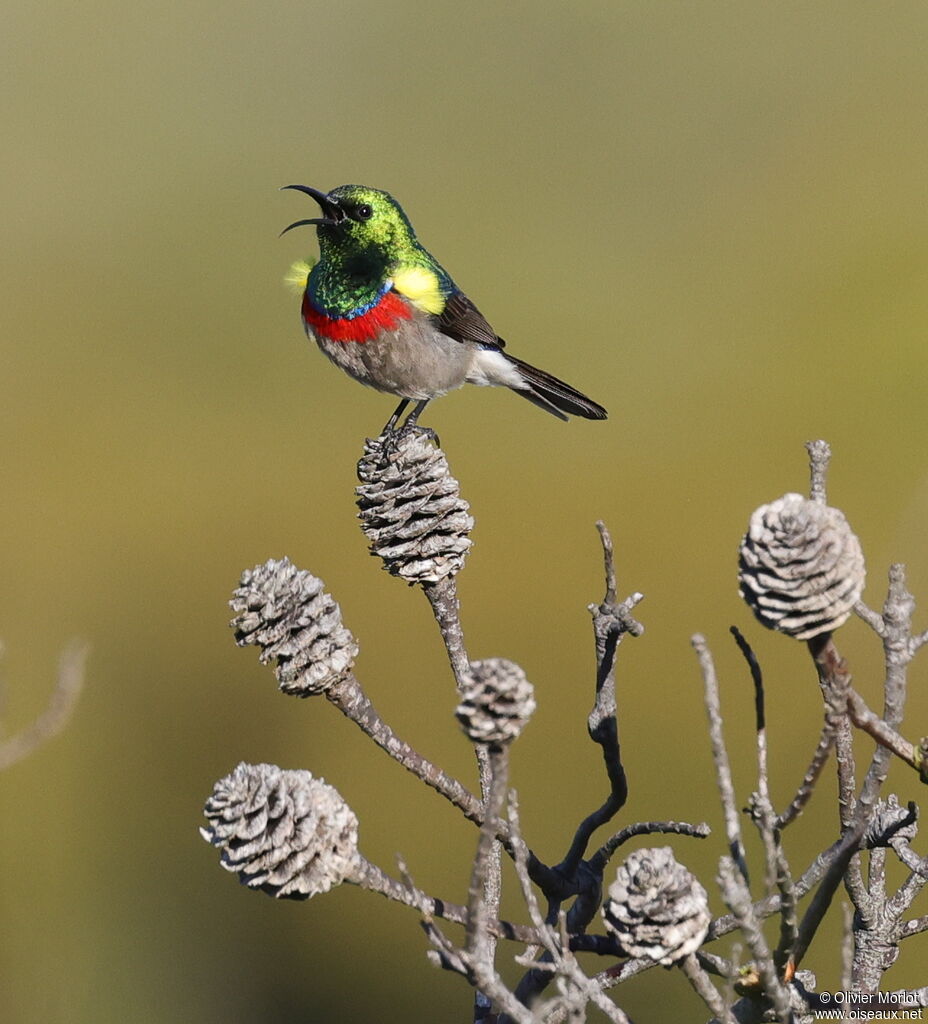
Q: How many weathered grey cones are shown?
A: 6